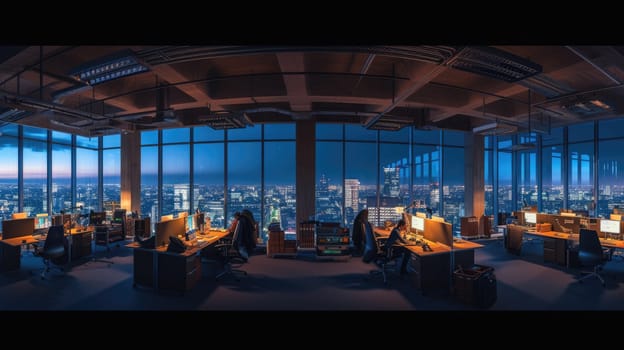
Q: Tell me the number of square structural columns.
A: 3